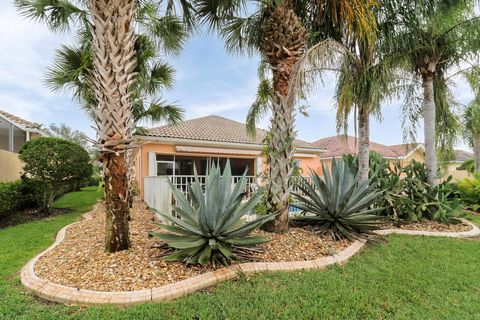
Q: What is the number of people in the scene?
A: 0